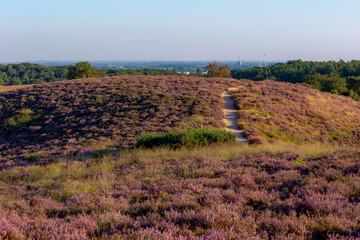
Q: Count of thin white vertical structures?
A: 2